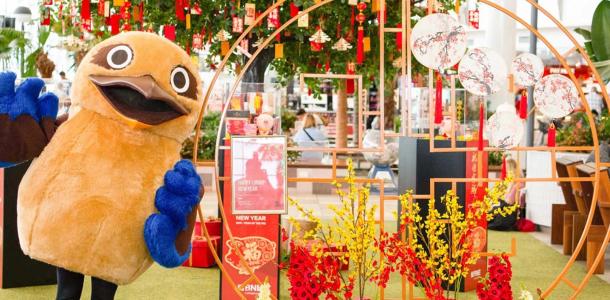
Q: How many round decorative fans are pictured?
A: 5